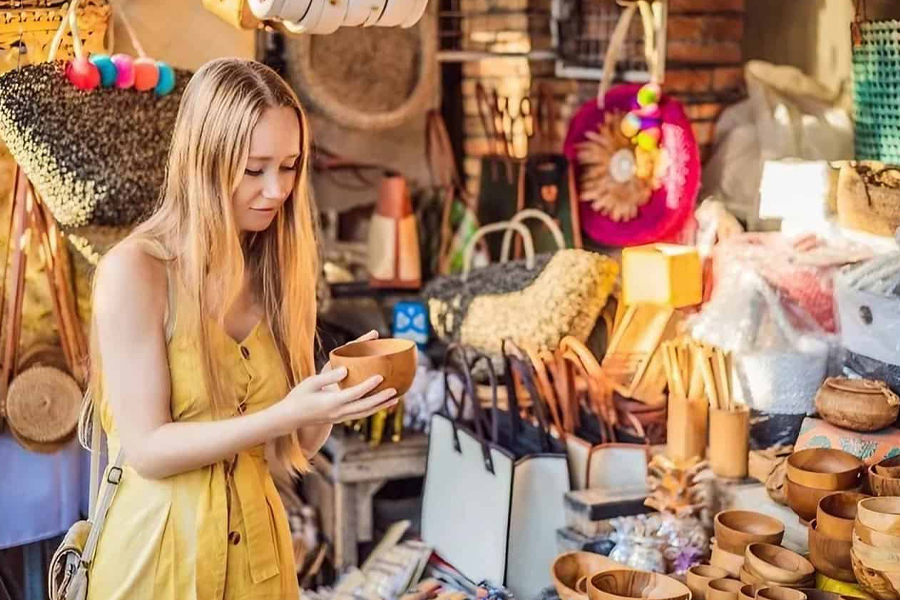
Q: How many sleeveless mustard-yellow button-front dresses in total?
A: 1